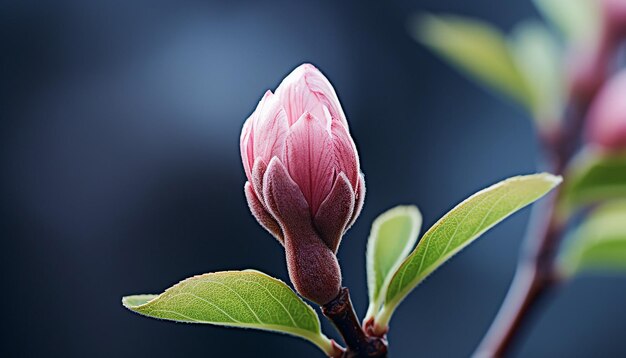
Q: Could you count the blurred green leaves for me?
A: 5